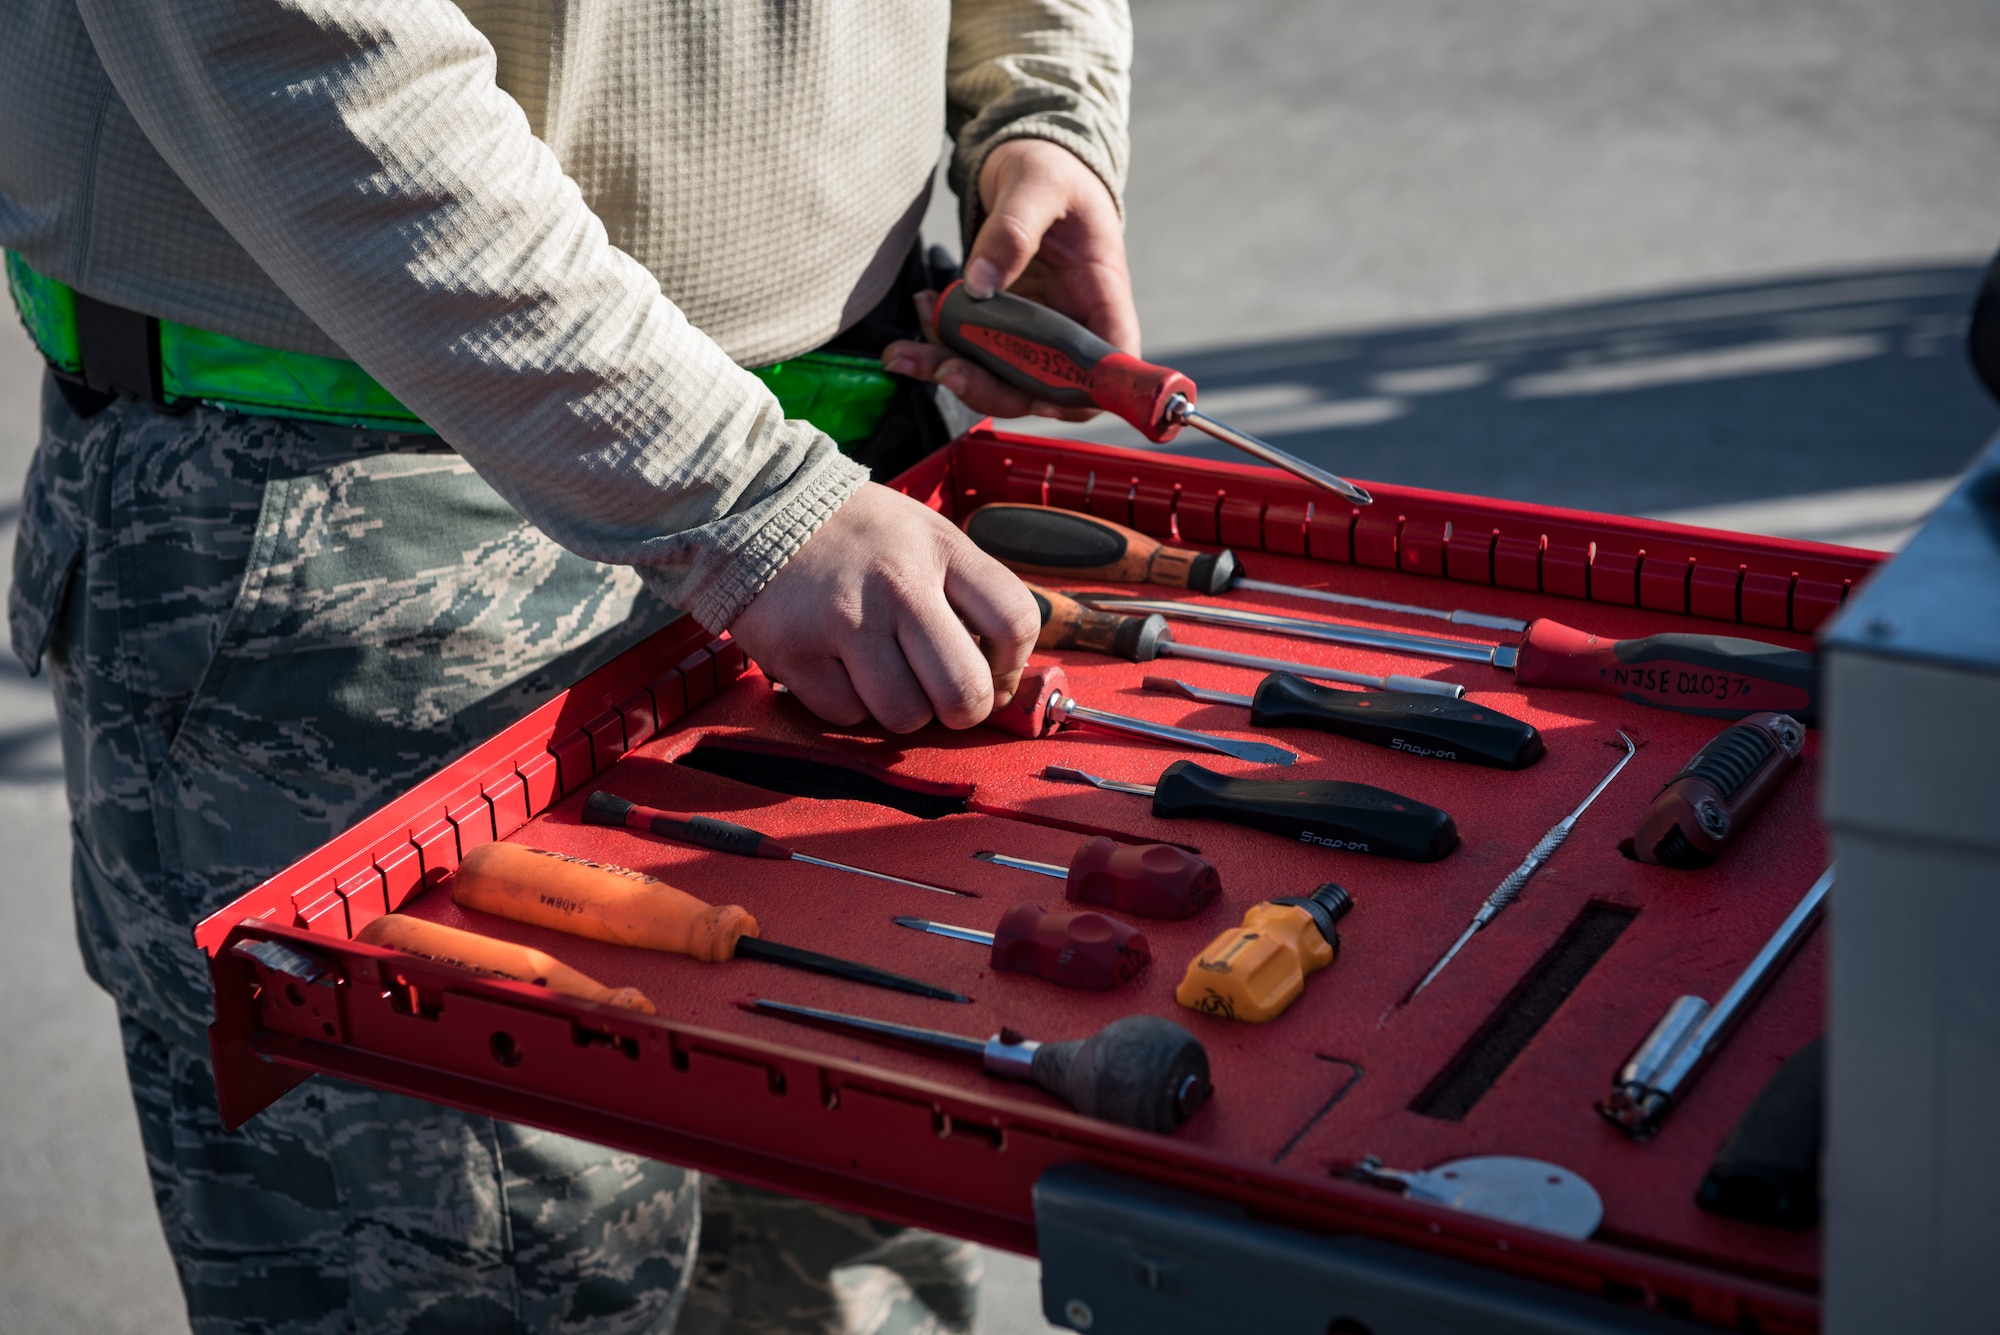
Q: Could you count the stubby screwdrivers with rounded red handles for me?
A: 2